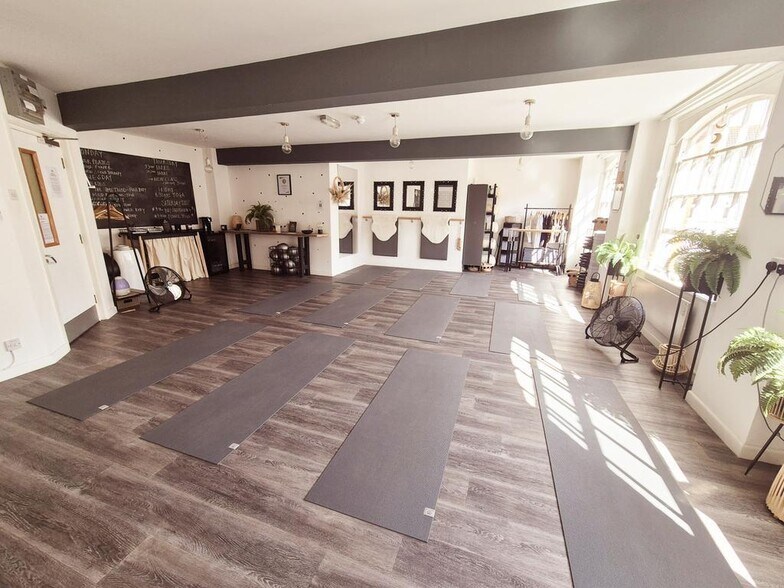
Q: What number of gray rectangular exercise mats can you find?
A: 12